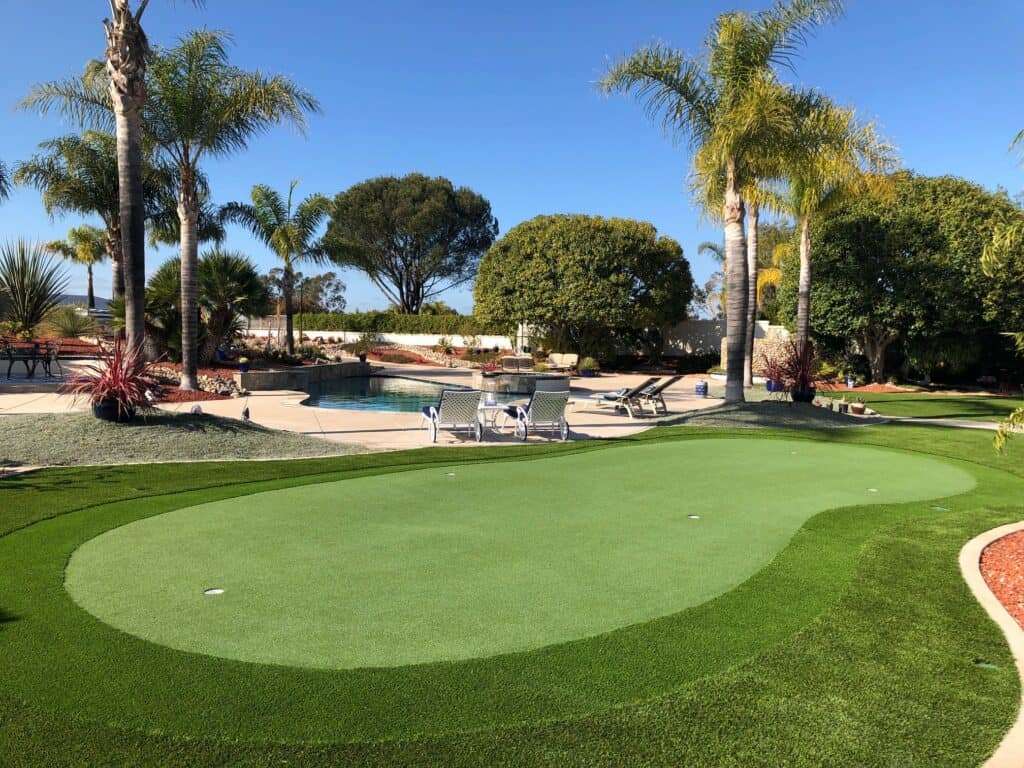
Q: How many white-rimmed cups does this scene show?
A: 5